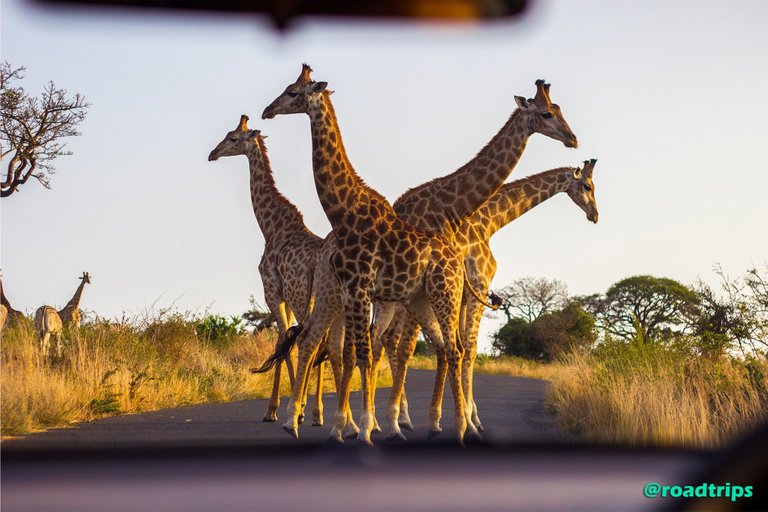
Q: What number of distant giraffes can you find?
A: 2